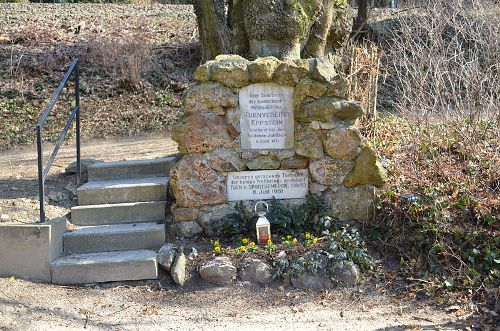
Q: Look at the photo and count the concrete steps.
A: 5